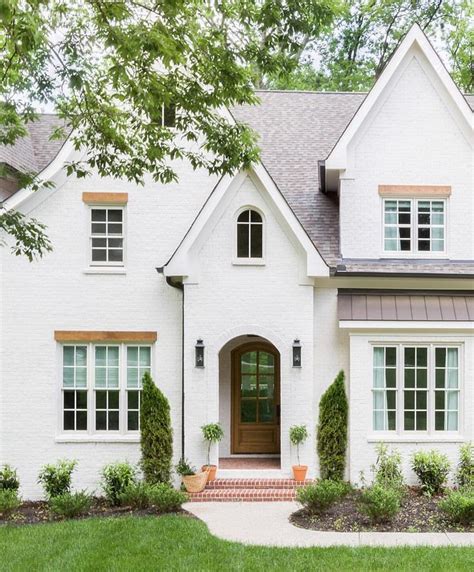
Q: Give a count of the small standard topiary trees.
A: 2